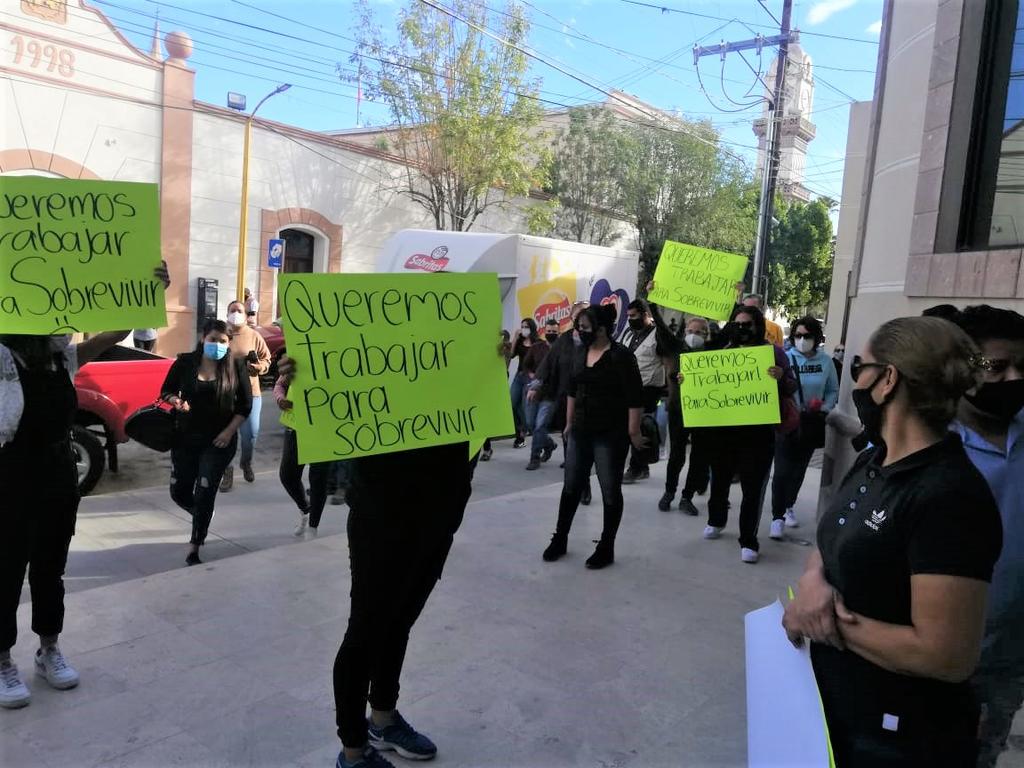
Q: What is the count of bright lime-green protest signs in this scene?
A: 4